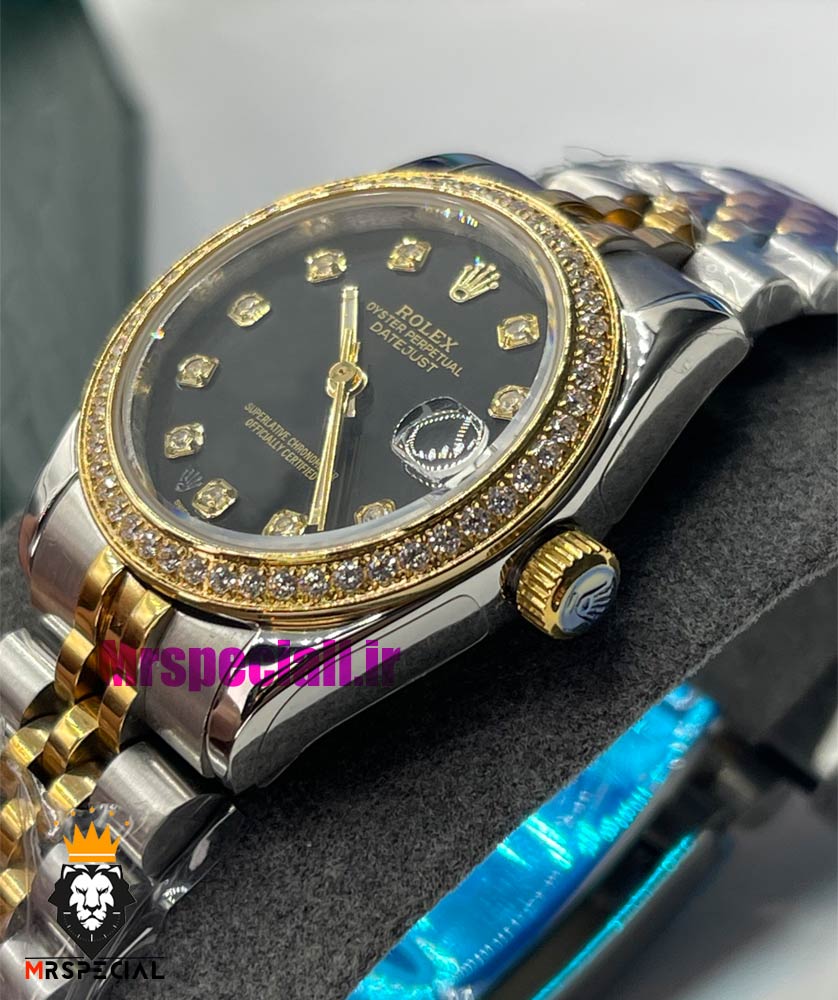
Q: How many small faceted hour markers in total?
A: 10